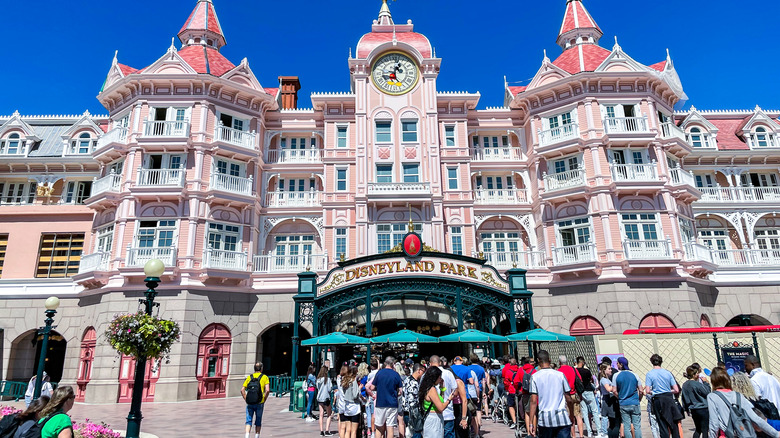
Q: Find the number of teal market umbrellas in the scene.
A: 4